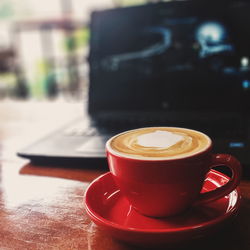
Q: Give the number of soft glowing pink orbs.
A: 0